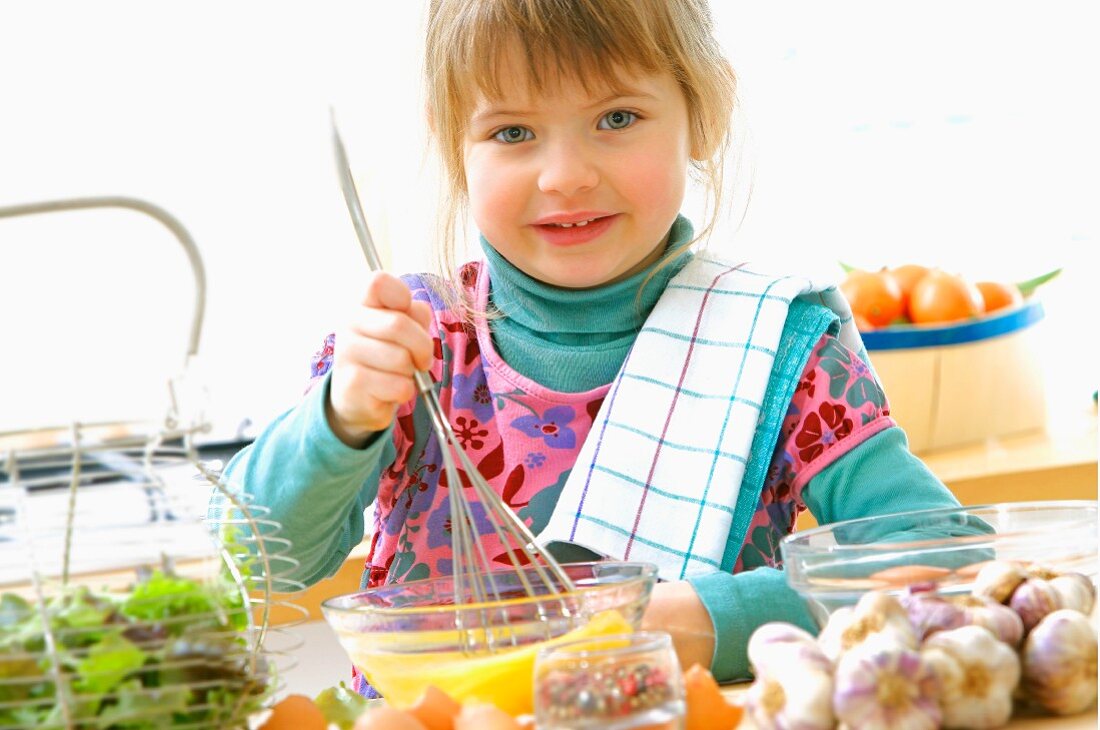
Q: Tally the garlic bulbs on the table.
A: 8